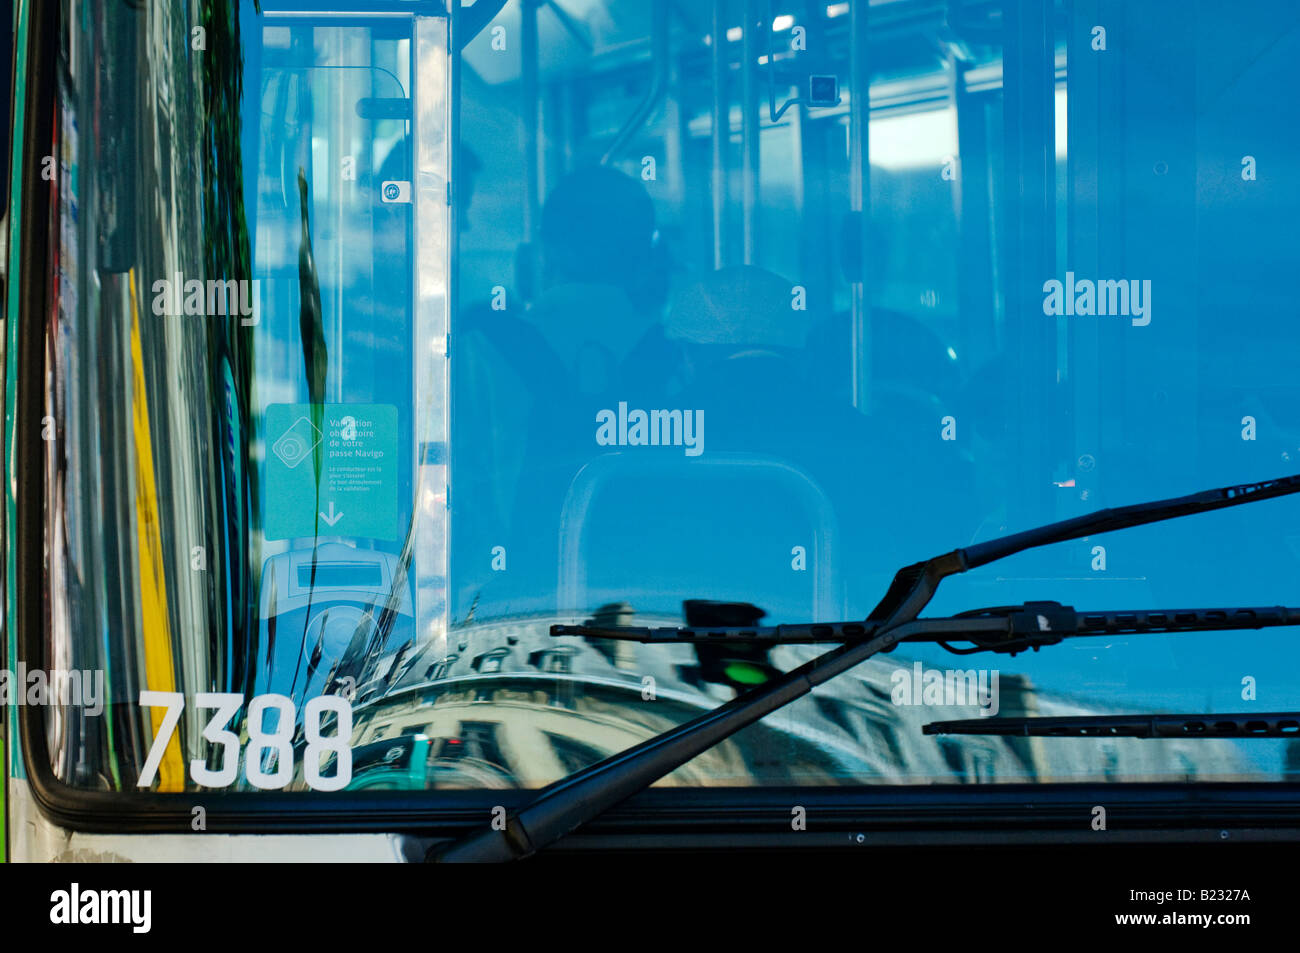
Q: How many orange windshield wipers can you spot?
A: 0